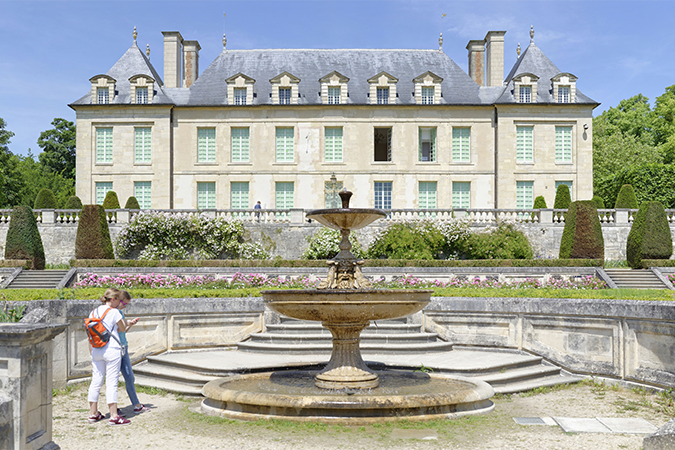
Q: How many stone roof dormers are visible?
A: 9